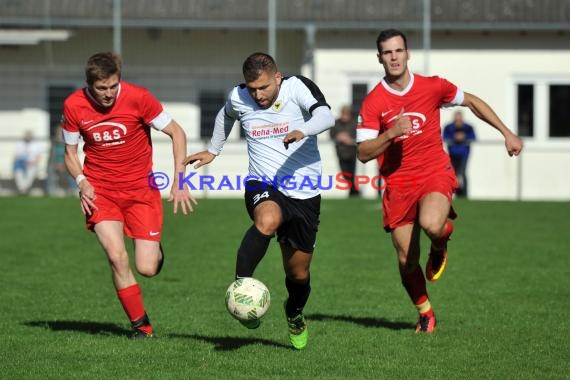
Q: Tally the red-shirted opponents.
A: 2